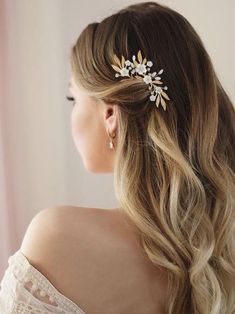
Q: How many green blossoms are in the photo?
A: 0